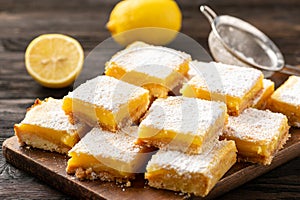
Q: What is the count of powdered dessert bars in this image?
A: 10